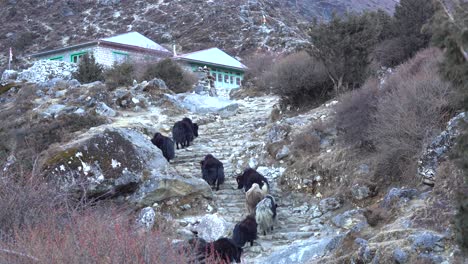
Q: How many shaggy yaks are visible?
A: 9